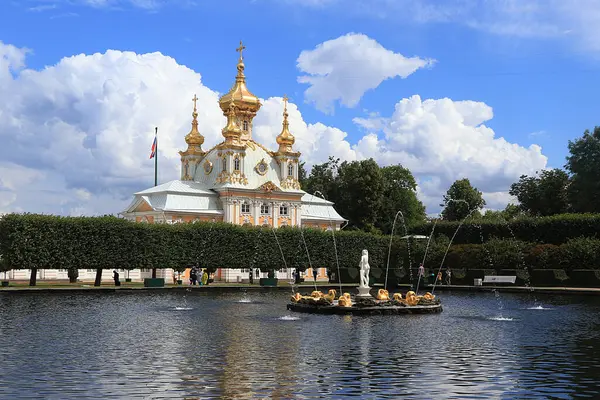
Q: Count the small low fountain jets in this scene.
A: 5